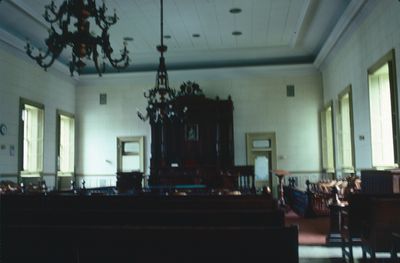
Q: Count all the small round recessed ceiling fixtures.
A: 5